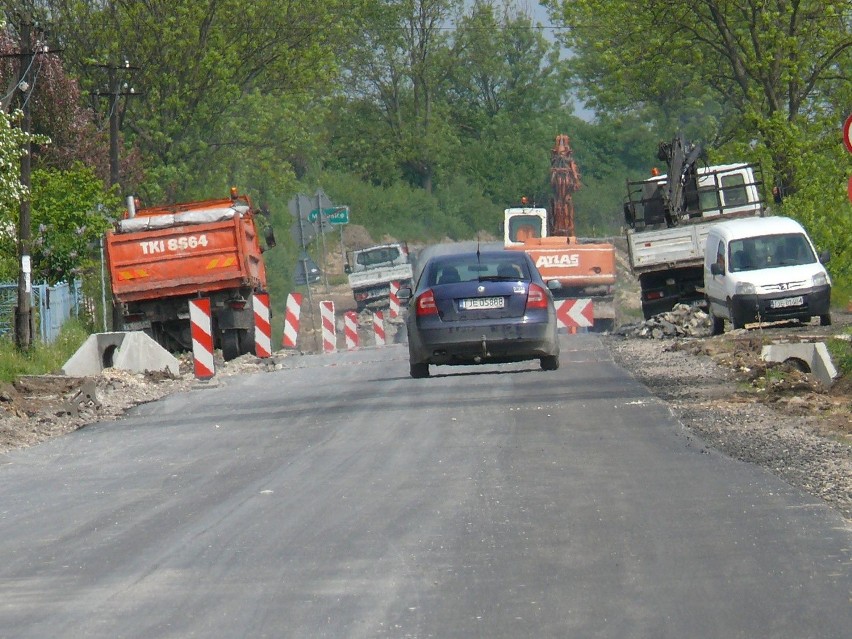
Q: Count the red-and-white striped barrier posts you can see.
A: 7